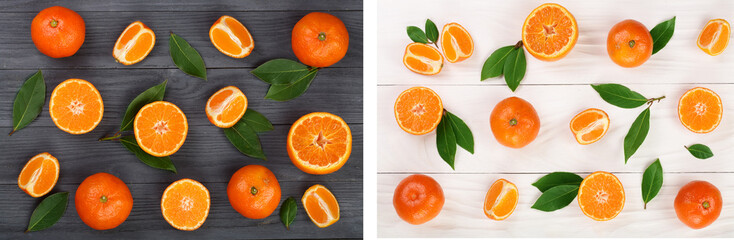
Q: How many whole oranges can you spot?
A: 8